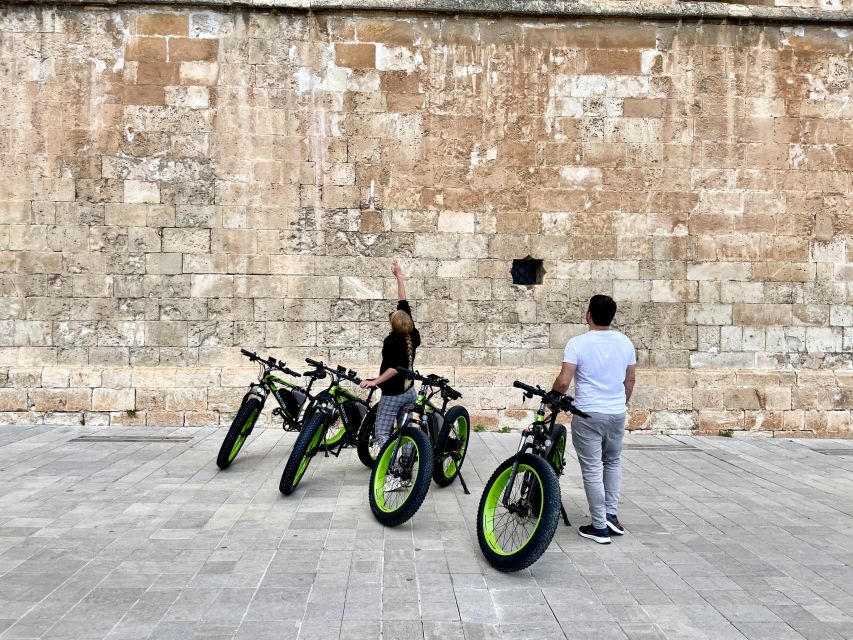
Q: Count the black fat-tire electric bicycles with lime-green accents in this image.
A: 4